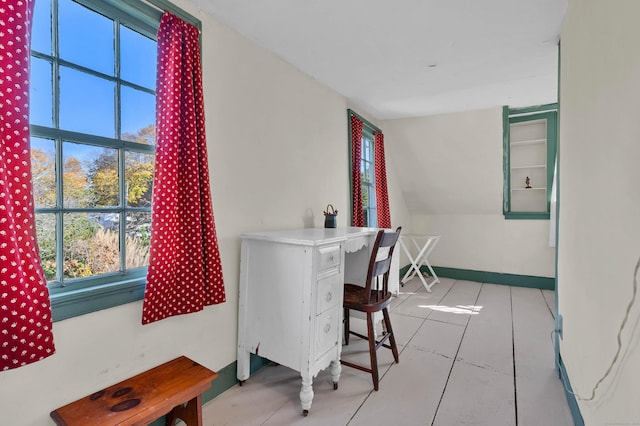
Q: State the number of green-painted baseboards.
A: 3